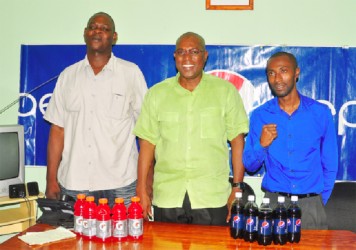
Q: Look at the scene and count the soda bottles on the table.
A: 5